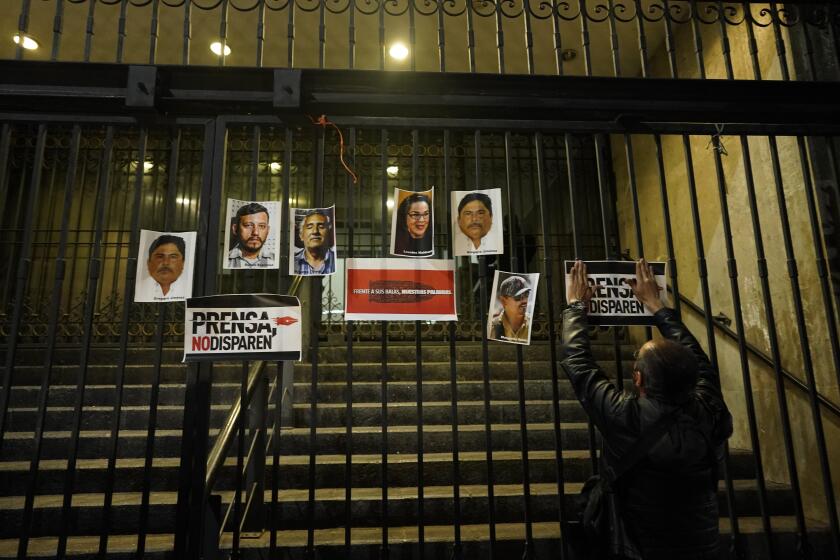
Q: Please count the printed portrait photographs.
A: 6